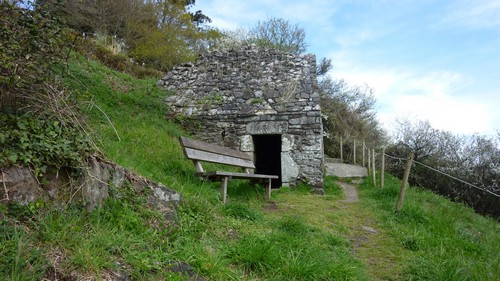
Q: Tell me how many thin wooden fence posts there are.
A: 7